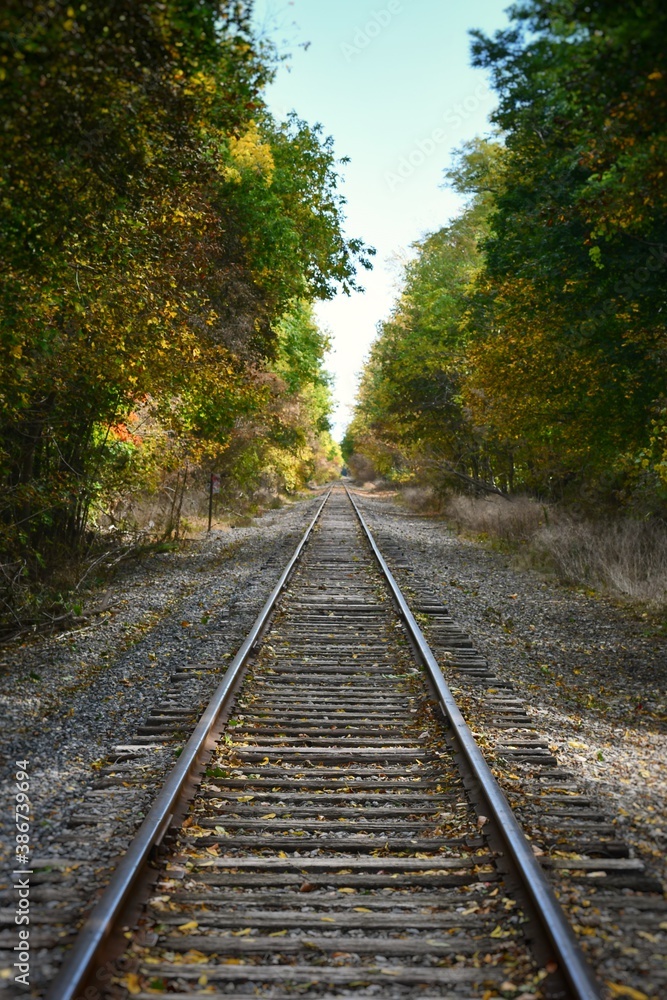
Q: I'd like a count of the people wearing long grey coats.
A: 0